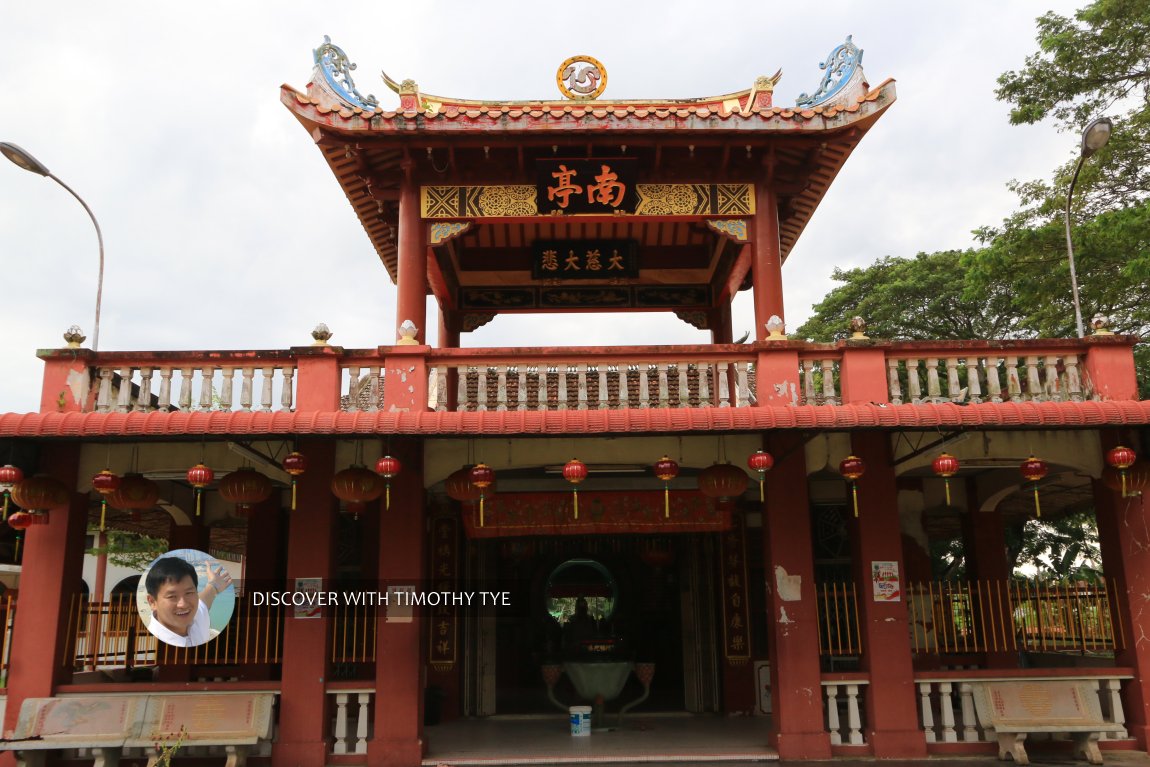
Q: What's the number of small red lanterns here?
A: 14